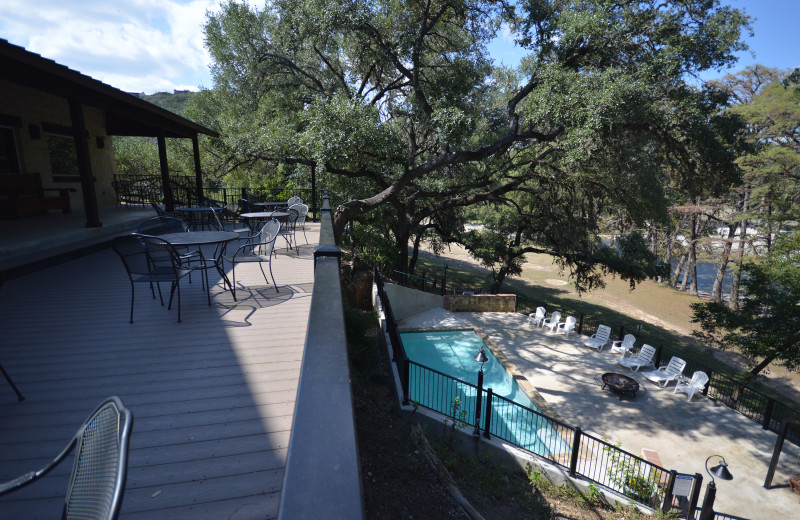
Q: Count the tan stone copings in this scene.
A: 1